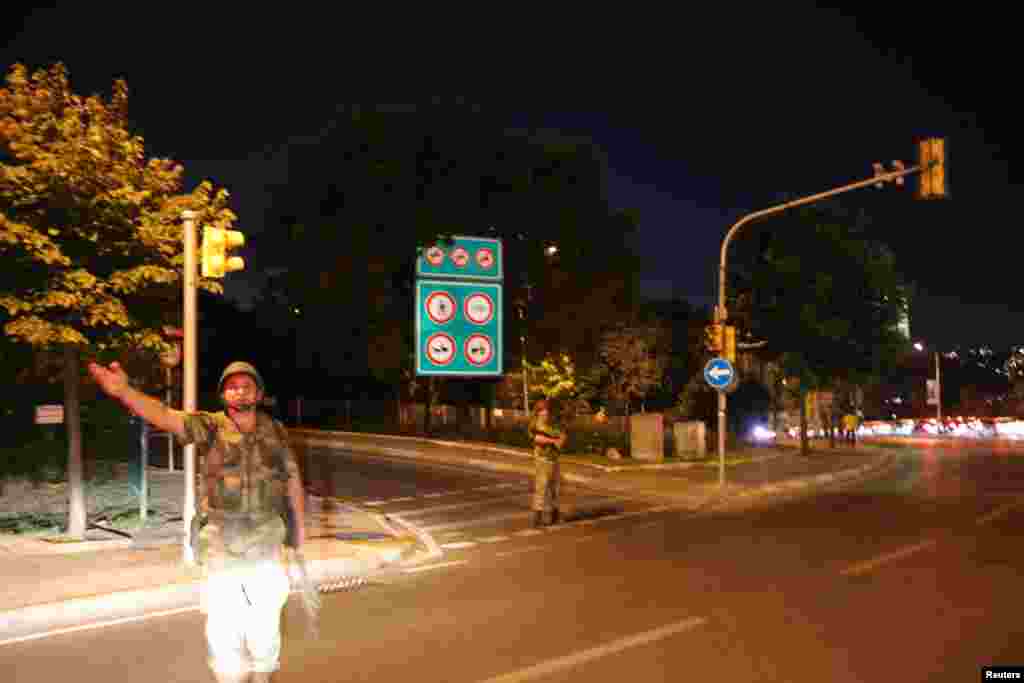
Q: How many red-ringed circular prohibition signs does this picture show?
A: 7